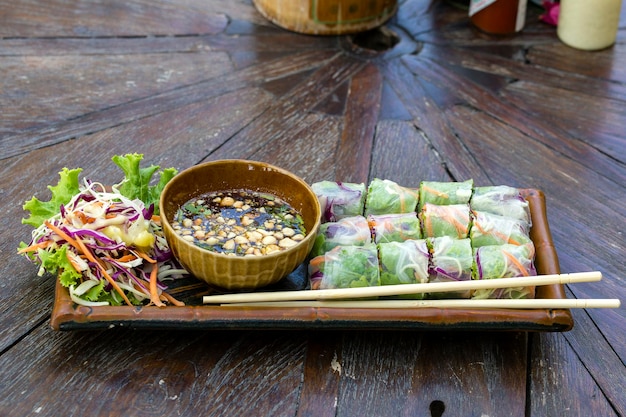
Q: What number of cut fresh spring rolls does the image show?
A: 12